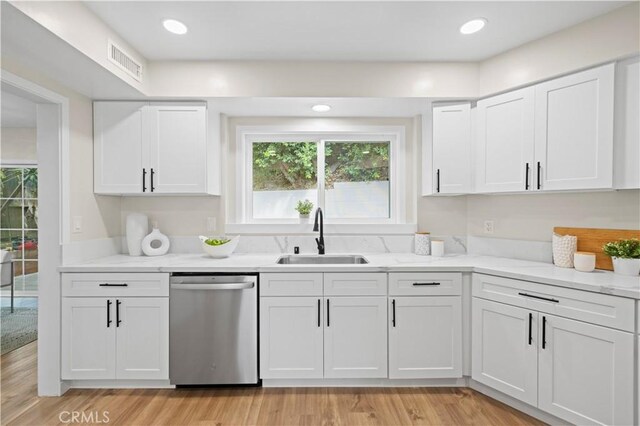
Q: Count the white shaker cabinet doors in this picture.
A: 12